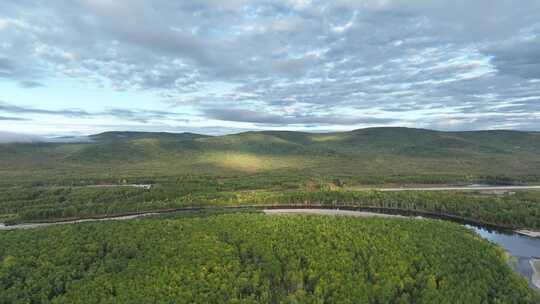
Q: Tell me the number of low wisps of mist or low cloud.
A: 1